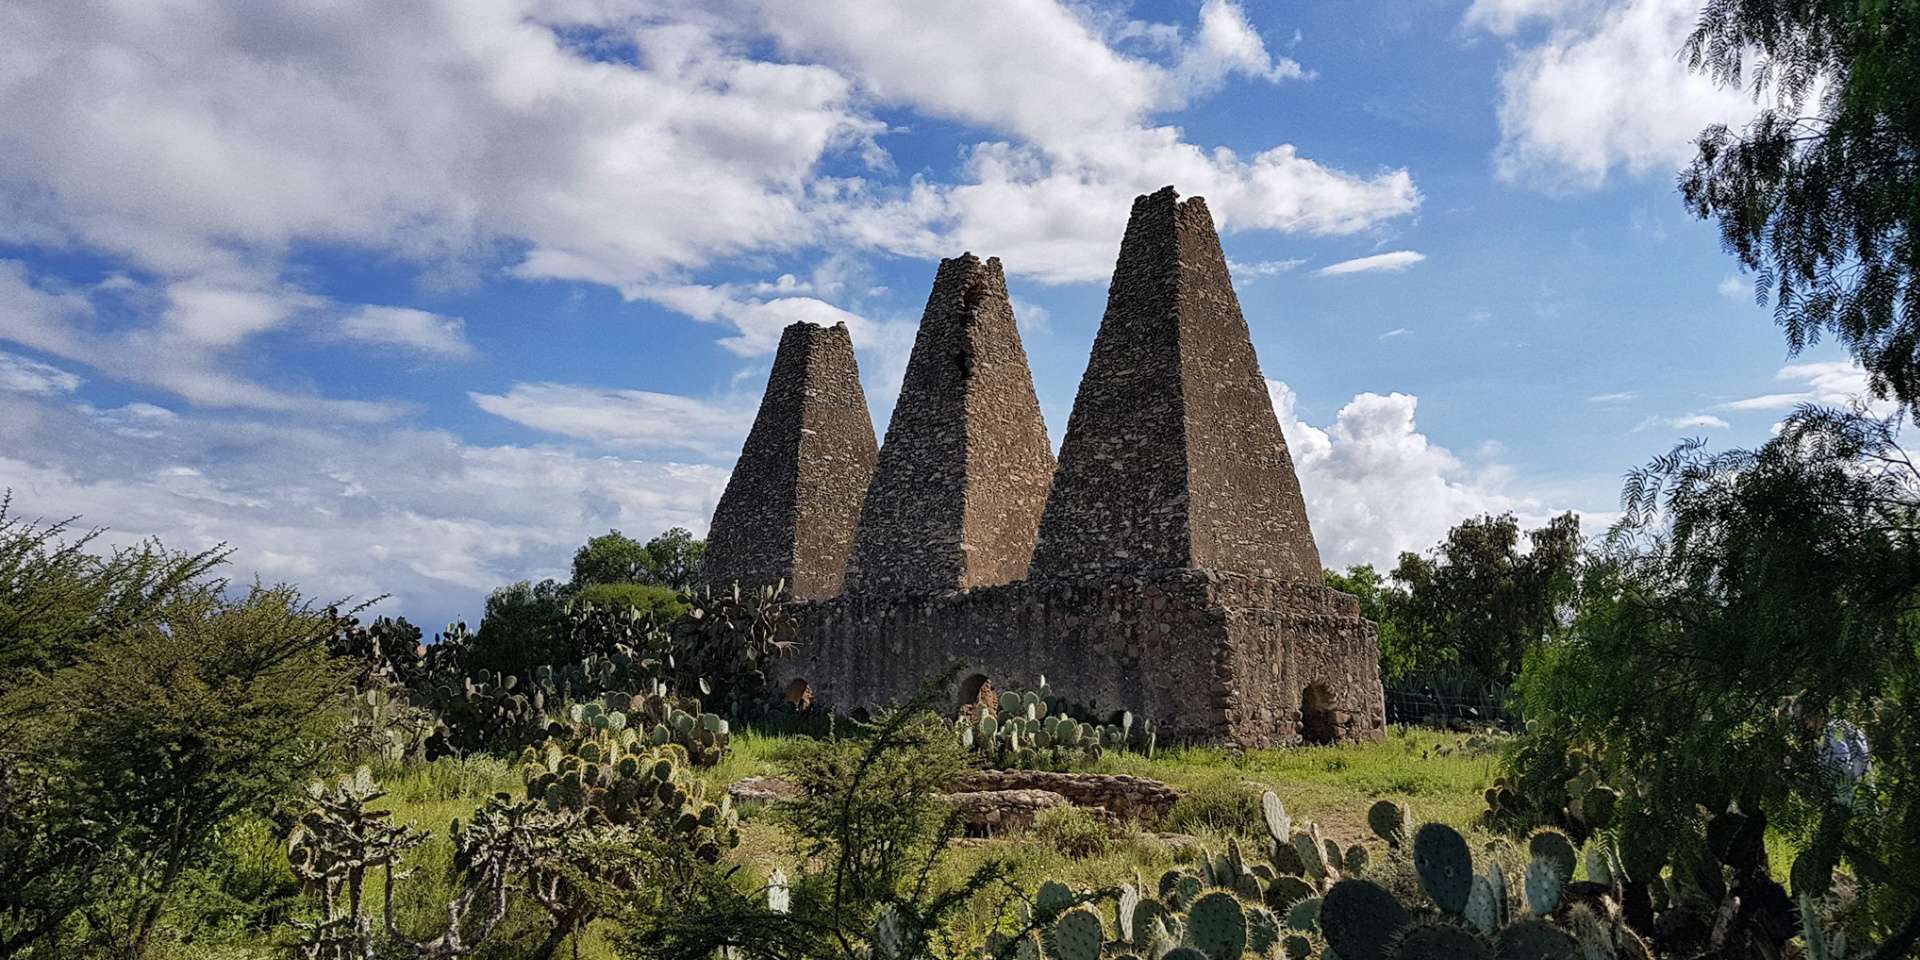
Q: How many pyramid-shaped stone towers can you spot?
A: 3